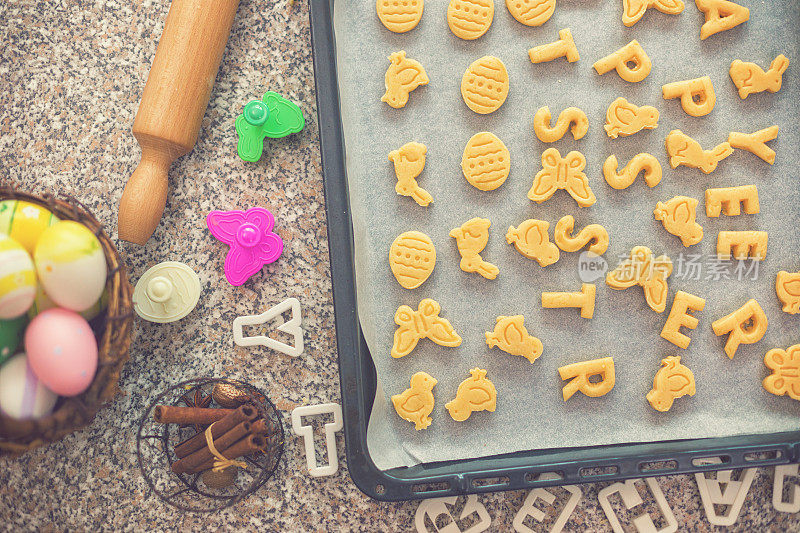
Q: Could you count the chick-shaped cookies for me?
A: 9